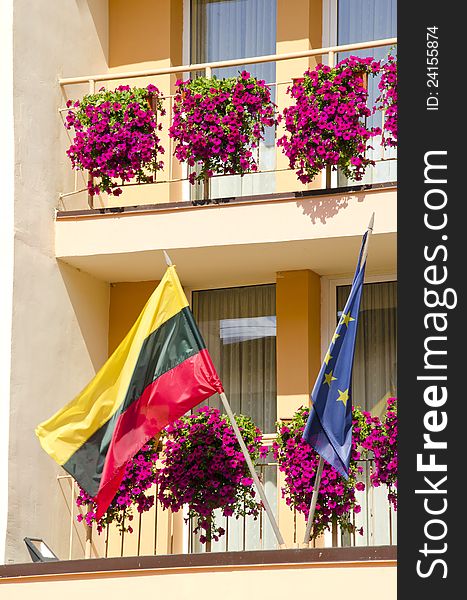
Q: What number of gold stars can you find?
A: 5